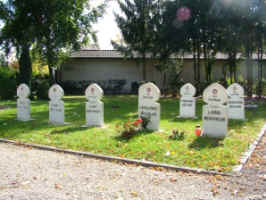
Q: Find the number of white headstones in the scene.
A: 7